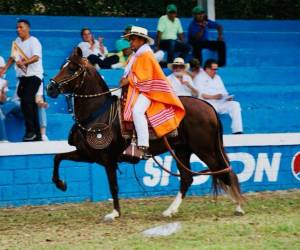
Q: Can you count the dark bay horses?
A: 1